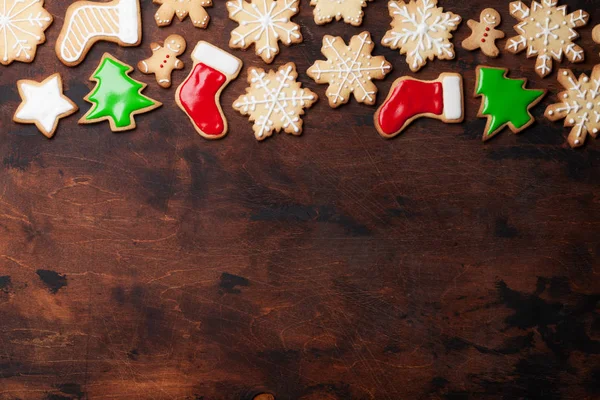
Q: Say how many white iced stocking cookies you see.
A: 1